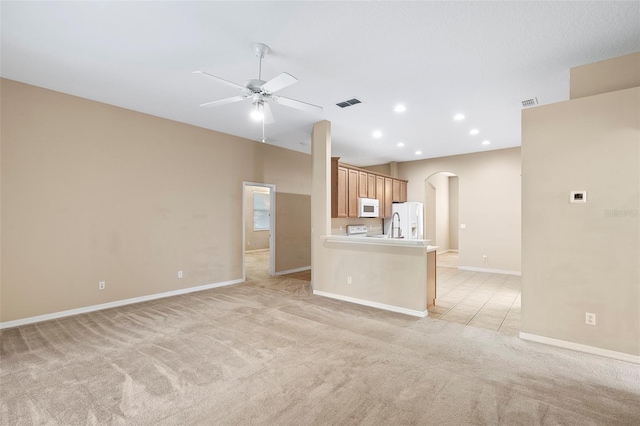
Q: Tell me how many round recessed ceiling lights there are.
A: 7